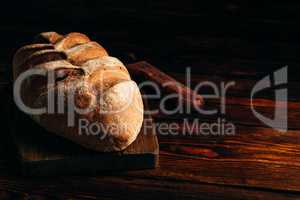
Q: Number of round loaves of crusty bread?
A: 1